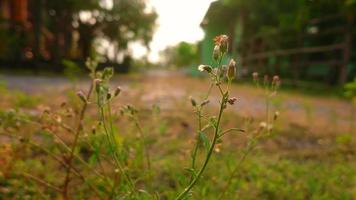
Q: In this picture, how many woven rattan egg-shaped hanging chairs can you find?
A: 0